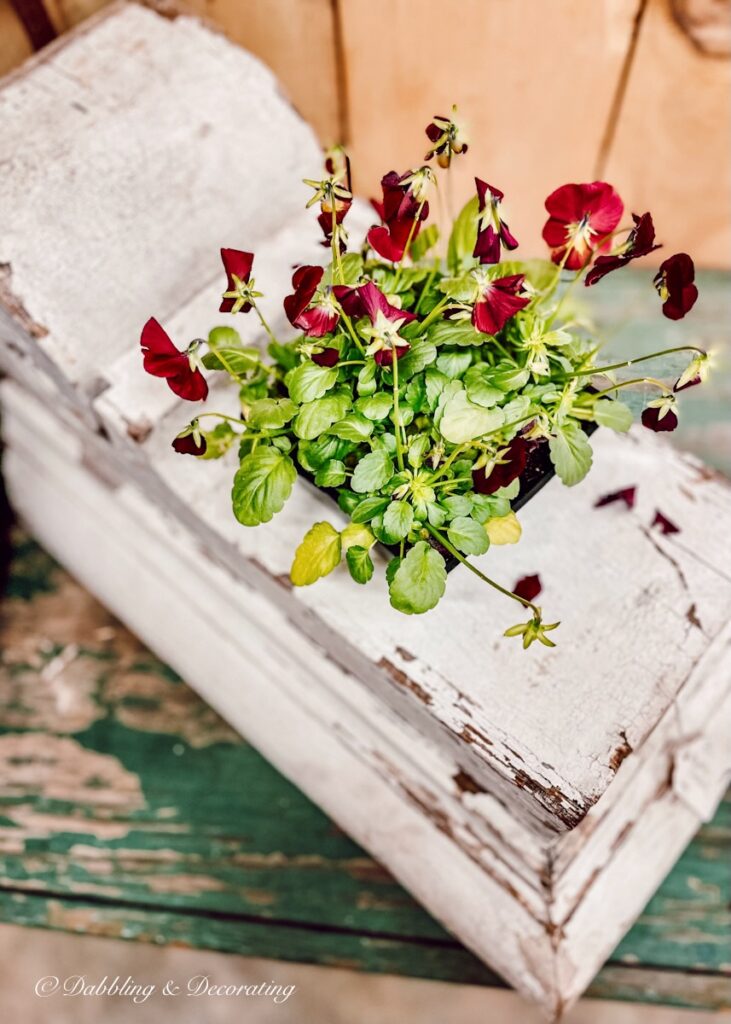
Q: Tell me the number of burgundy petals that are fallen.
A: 3